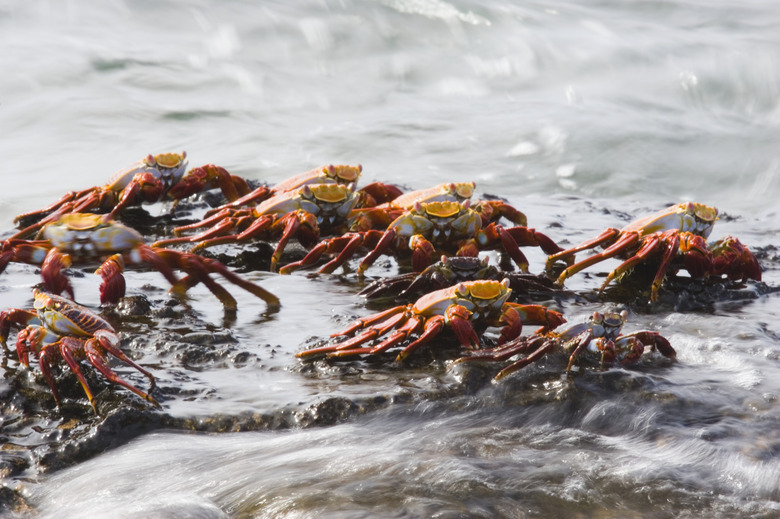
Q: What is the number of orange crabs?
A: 10